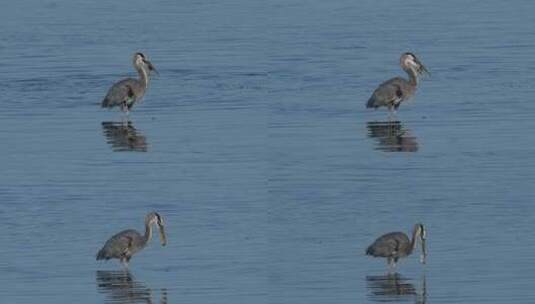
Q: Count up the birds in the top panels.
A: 2